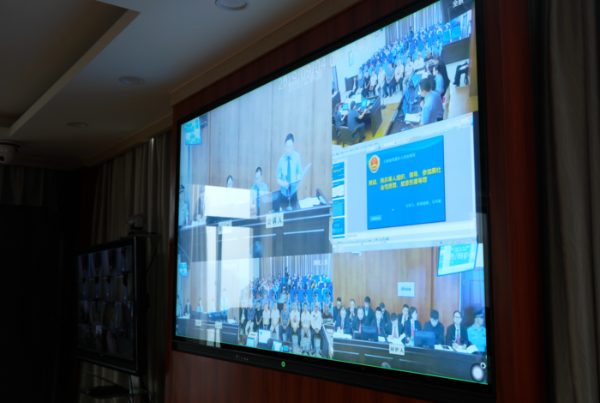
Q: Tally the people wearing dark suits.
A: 12